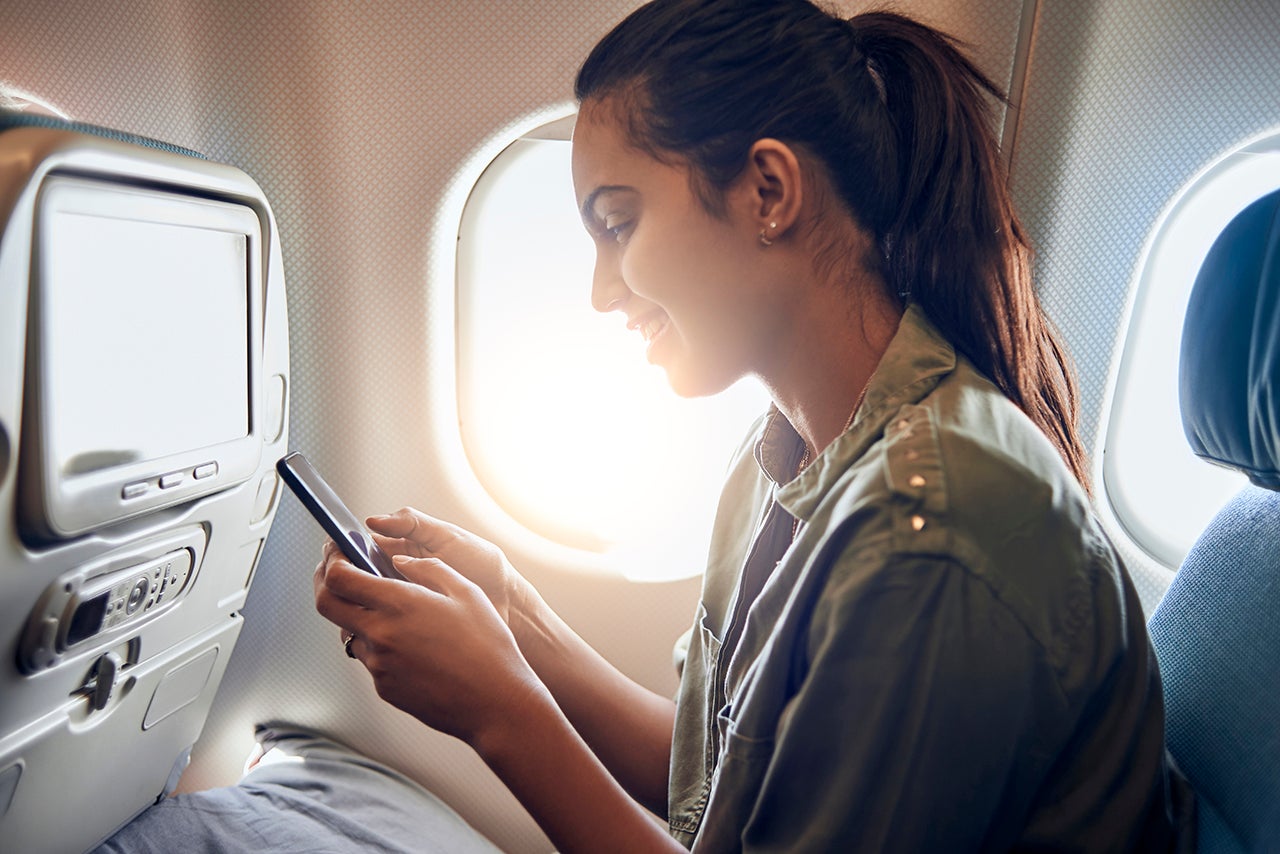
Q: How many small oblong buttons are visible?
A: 3